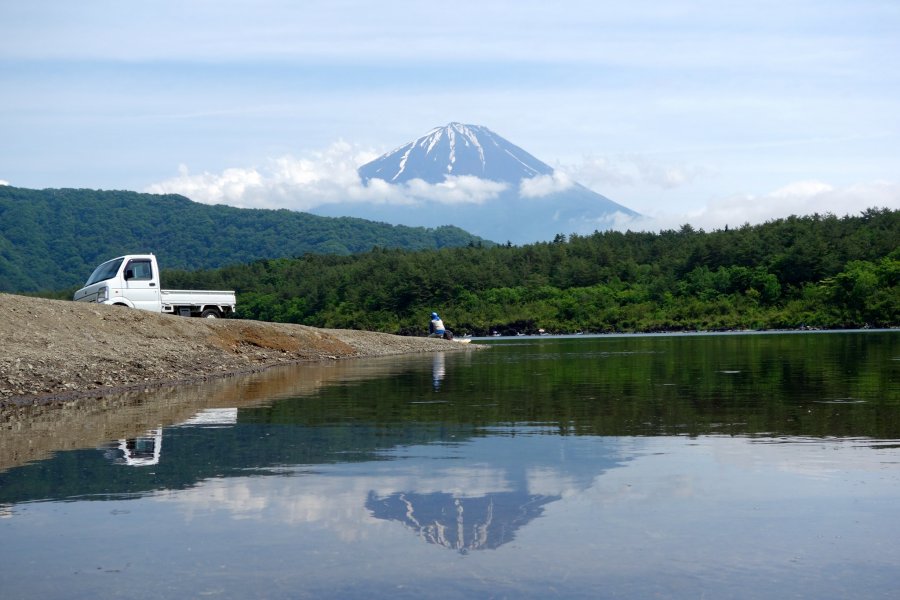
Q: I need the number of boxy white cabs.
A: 1